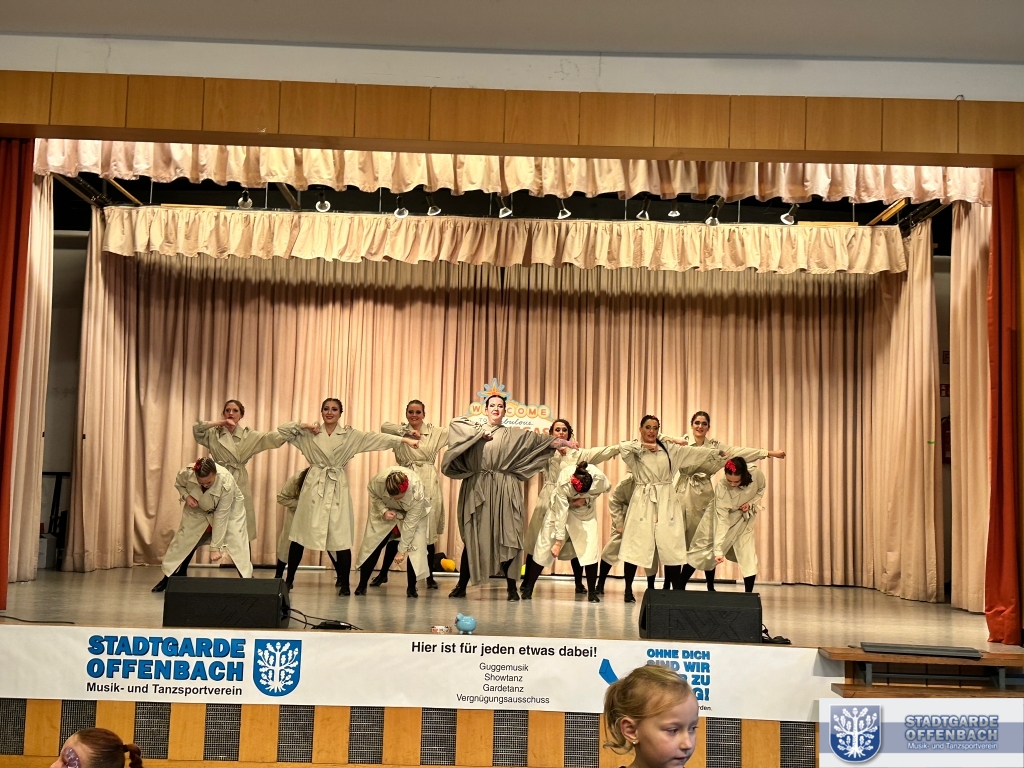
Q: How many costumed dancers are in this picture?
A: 13